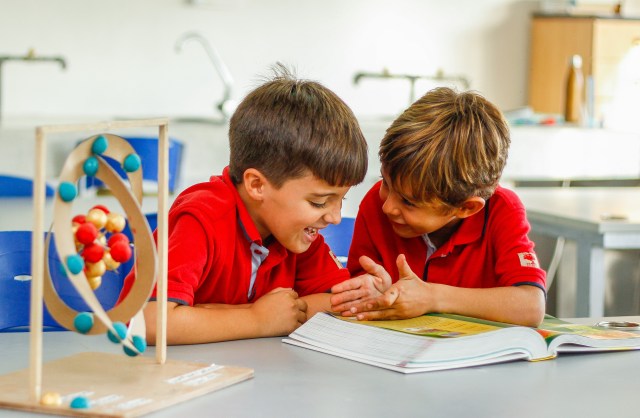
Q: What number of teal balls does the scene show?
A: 9